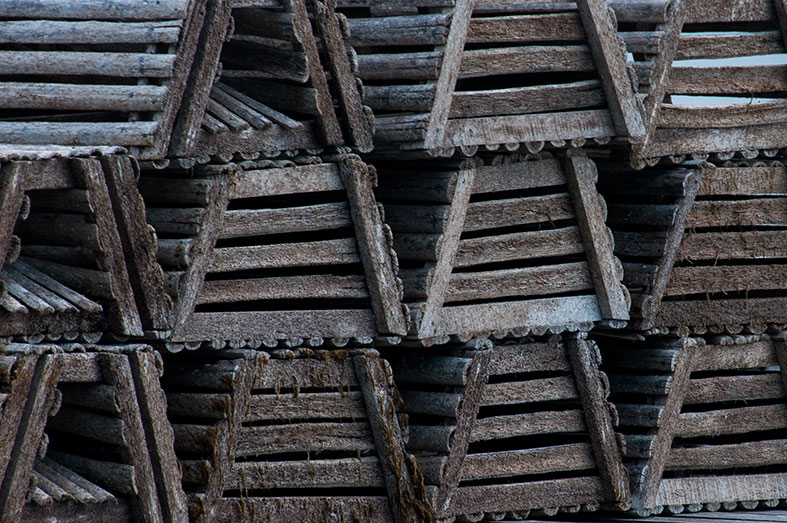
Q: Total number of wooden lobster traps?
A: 11